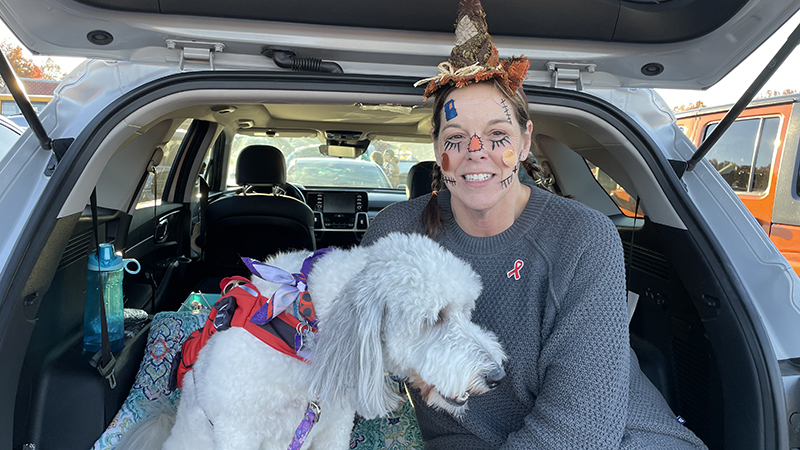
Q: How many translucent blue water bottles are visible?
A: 1